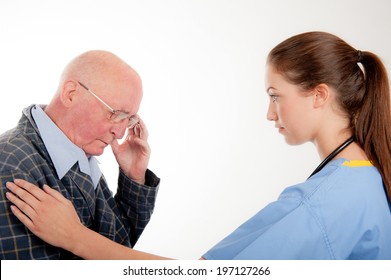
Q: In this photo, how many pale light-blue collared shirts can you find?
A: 1